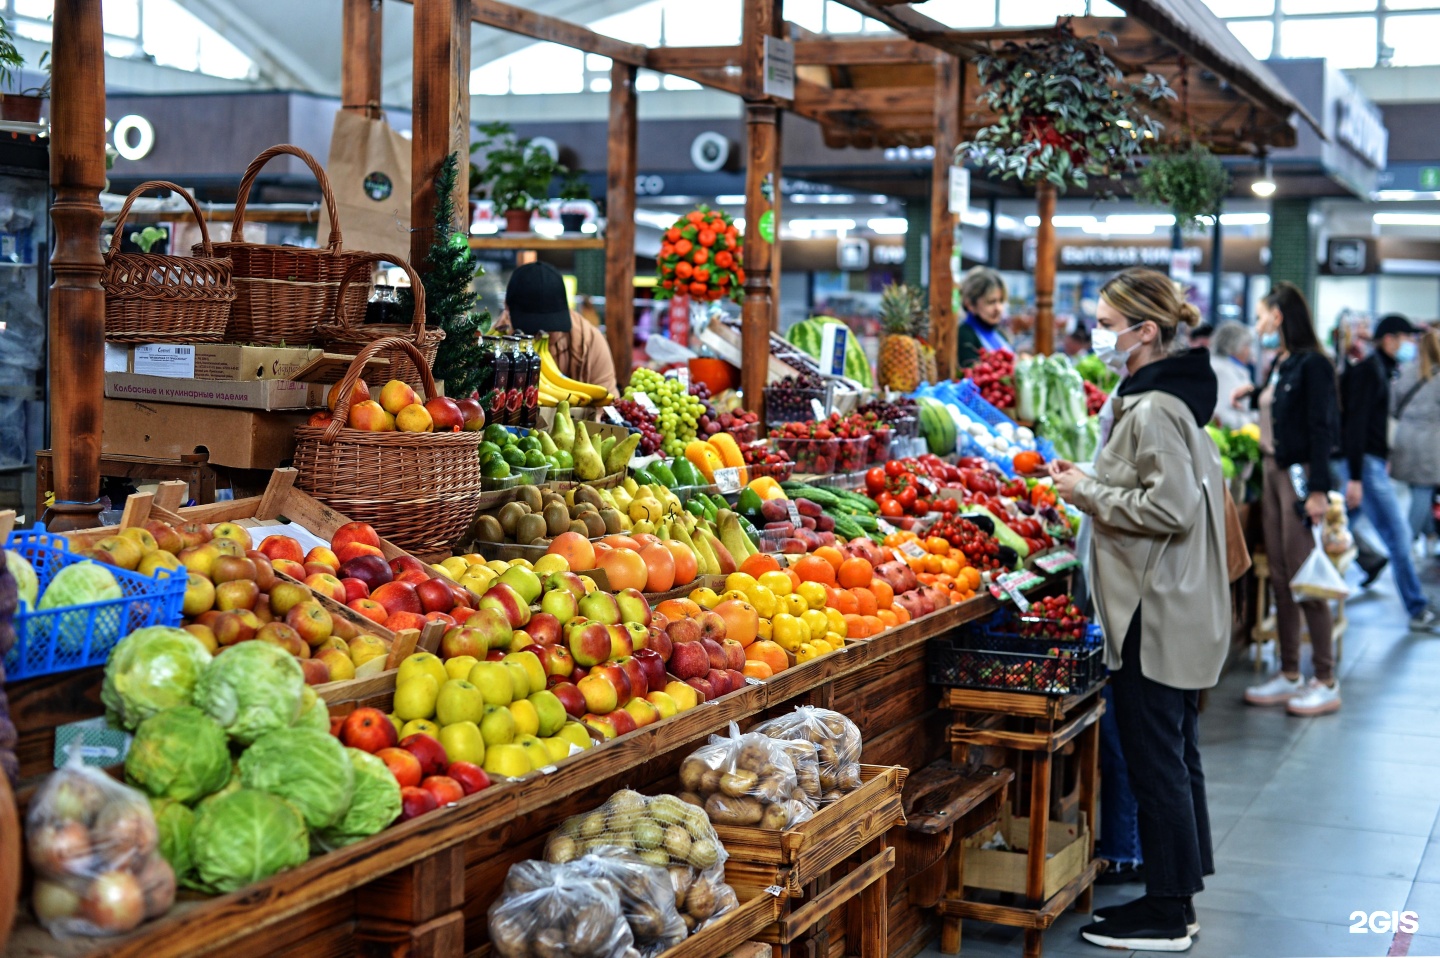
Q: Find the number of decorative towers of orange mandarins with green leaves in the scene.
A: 1